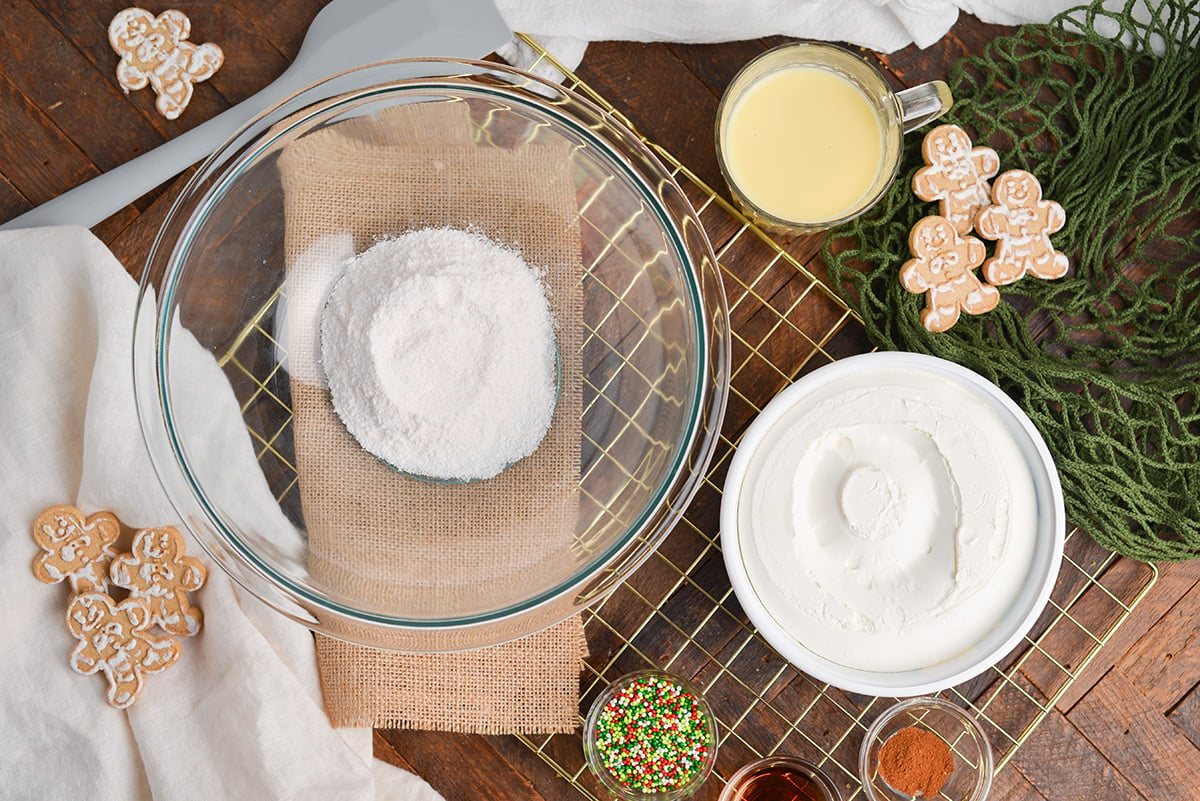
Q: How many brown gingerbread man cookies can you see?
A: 7